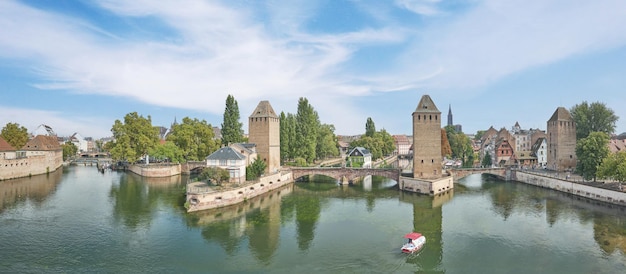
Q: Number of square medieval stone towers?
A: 3